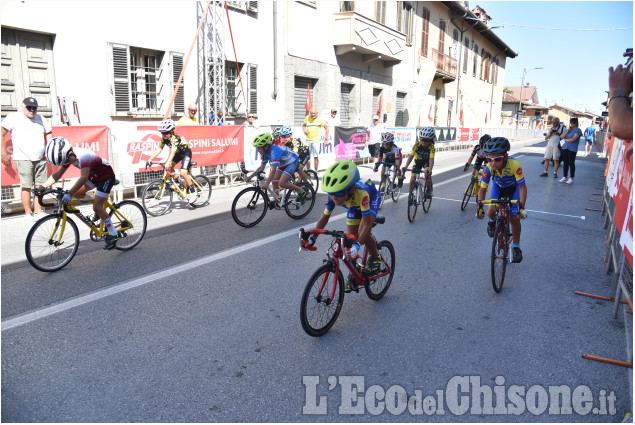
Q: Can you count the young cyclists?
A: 10